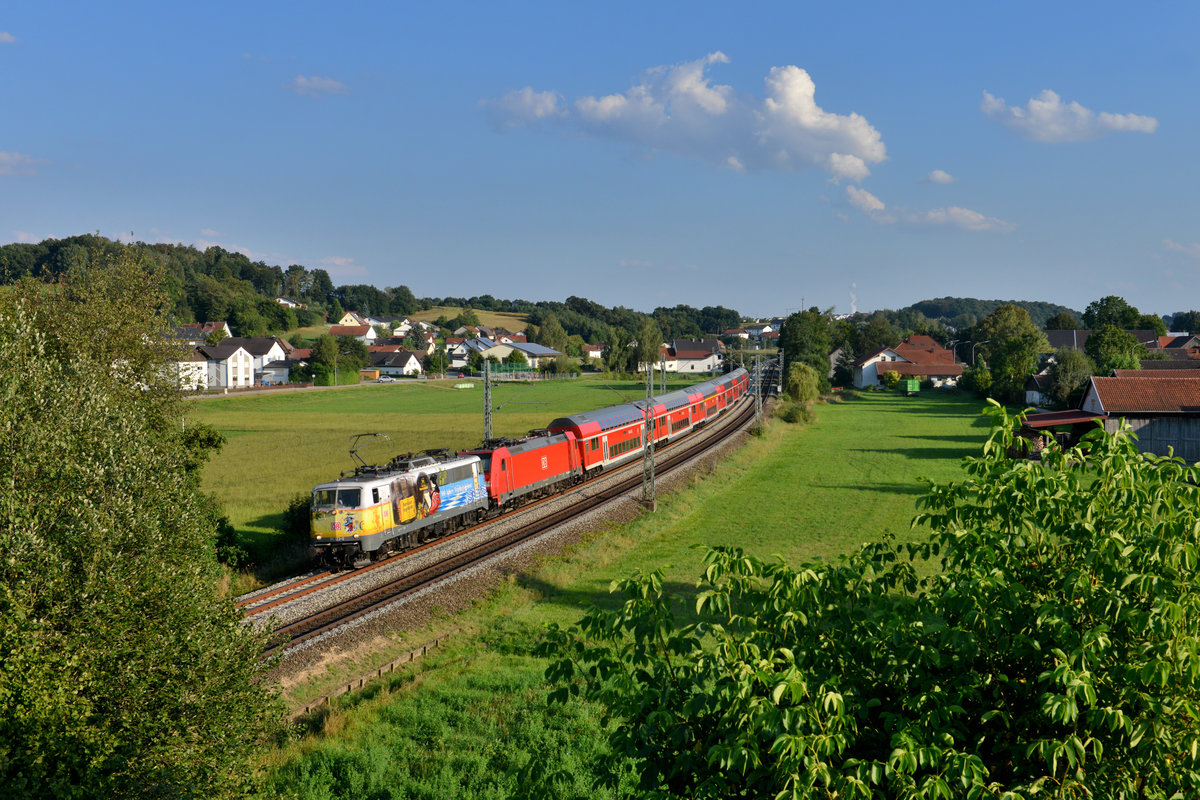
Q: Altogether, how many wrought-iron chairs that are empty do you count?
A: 0